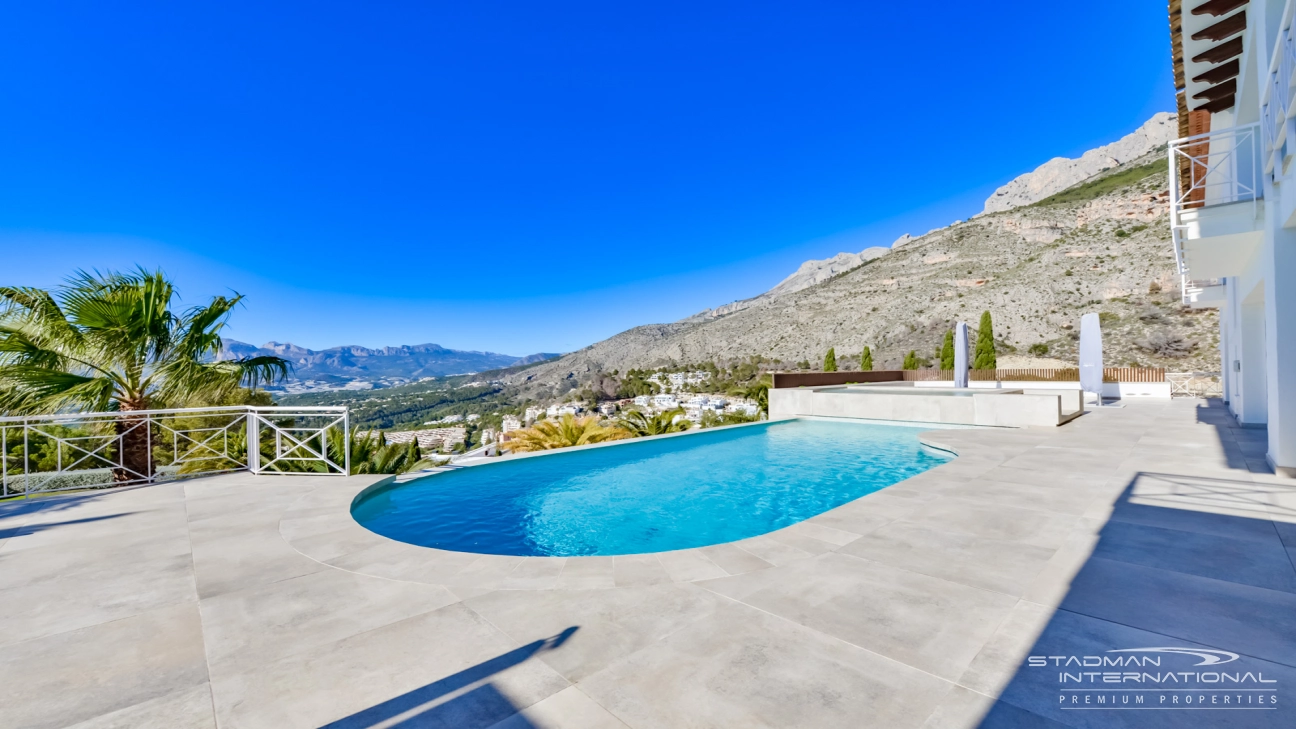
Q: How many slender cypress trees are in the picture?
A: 5